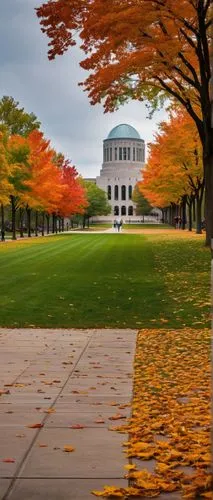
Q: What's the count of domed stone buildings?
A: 1